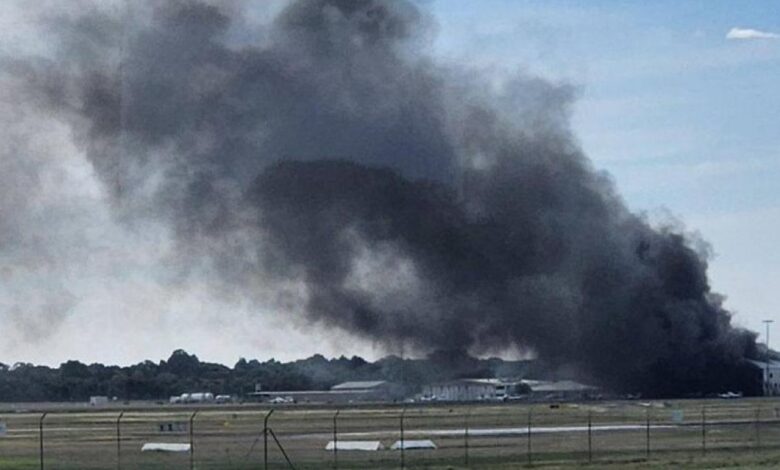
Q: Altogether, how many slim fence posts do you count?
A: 12